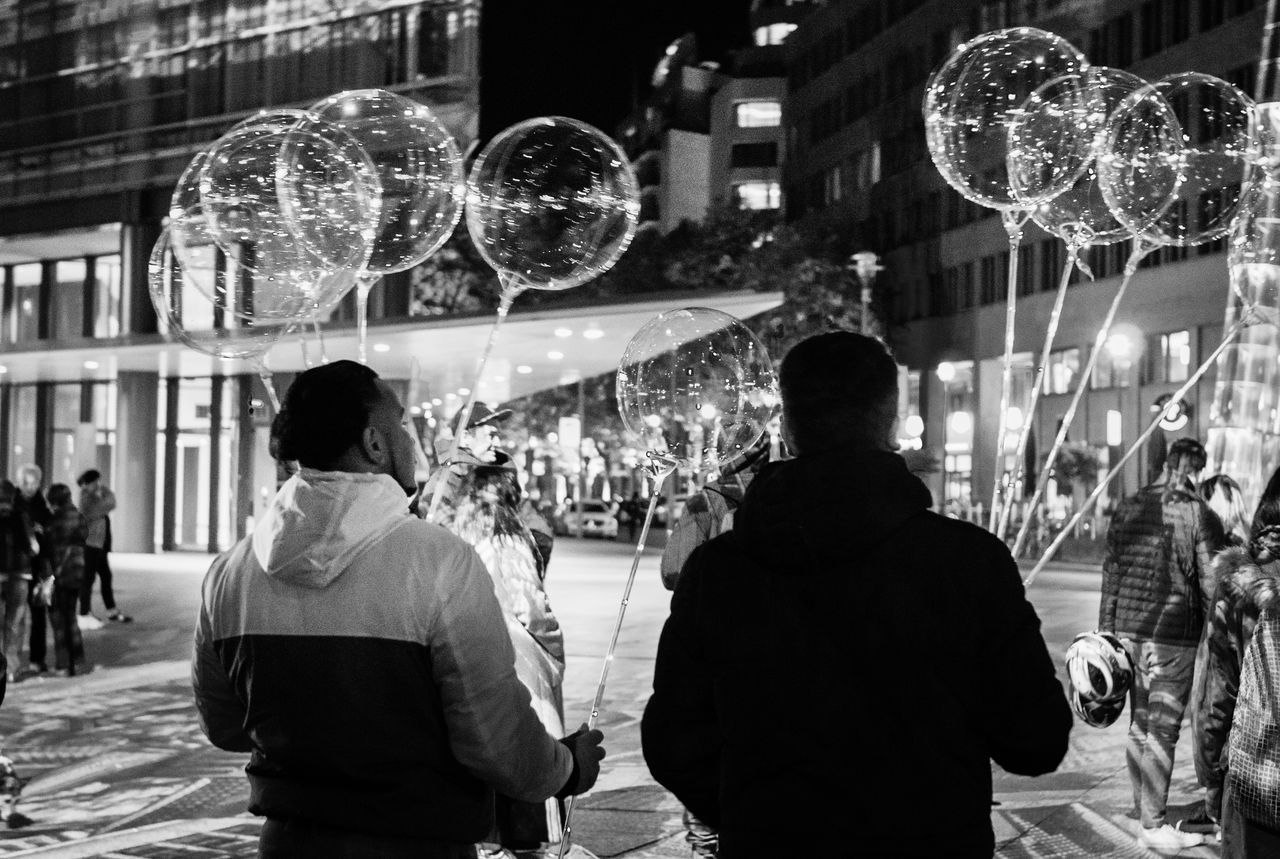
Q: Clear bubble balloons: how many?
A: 10